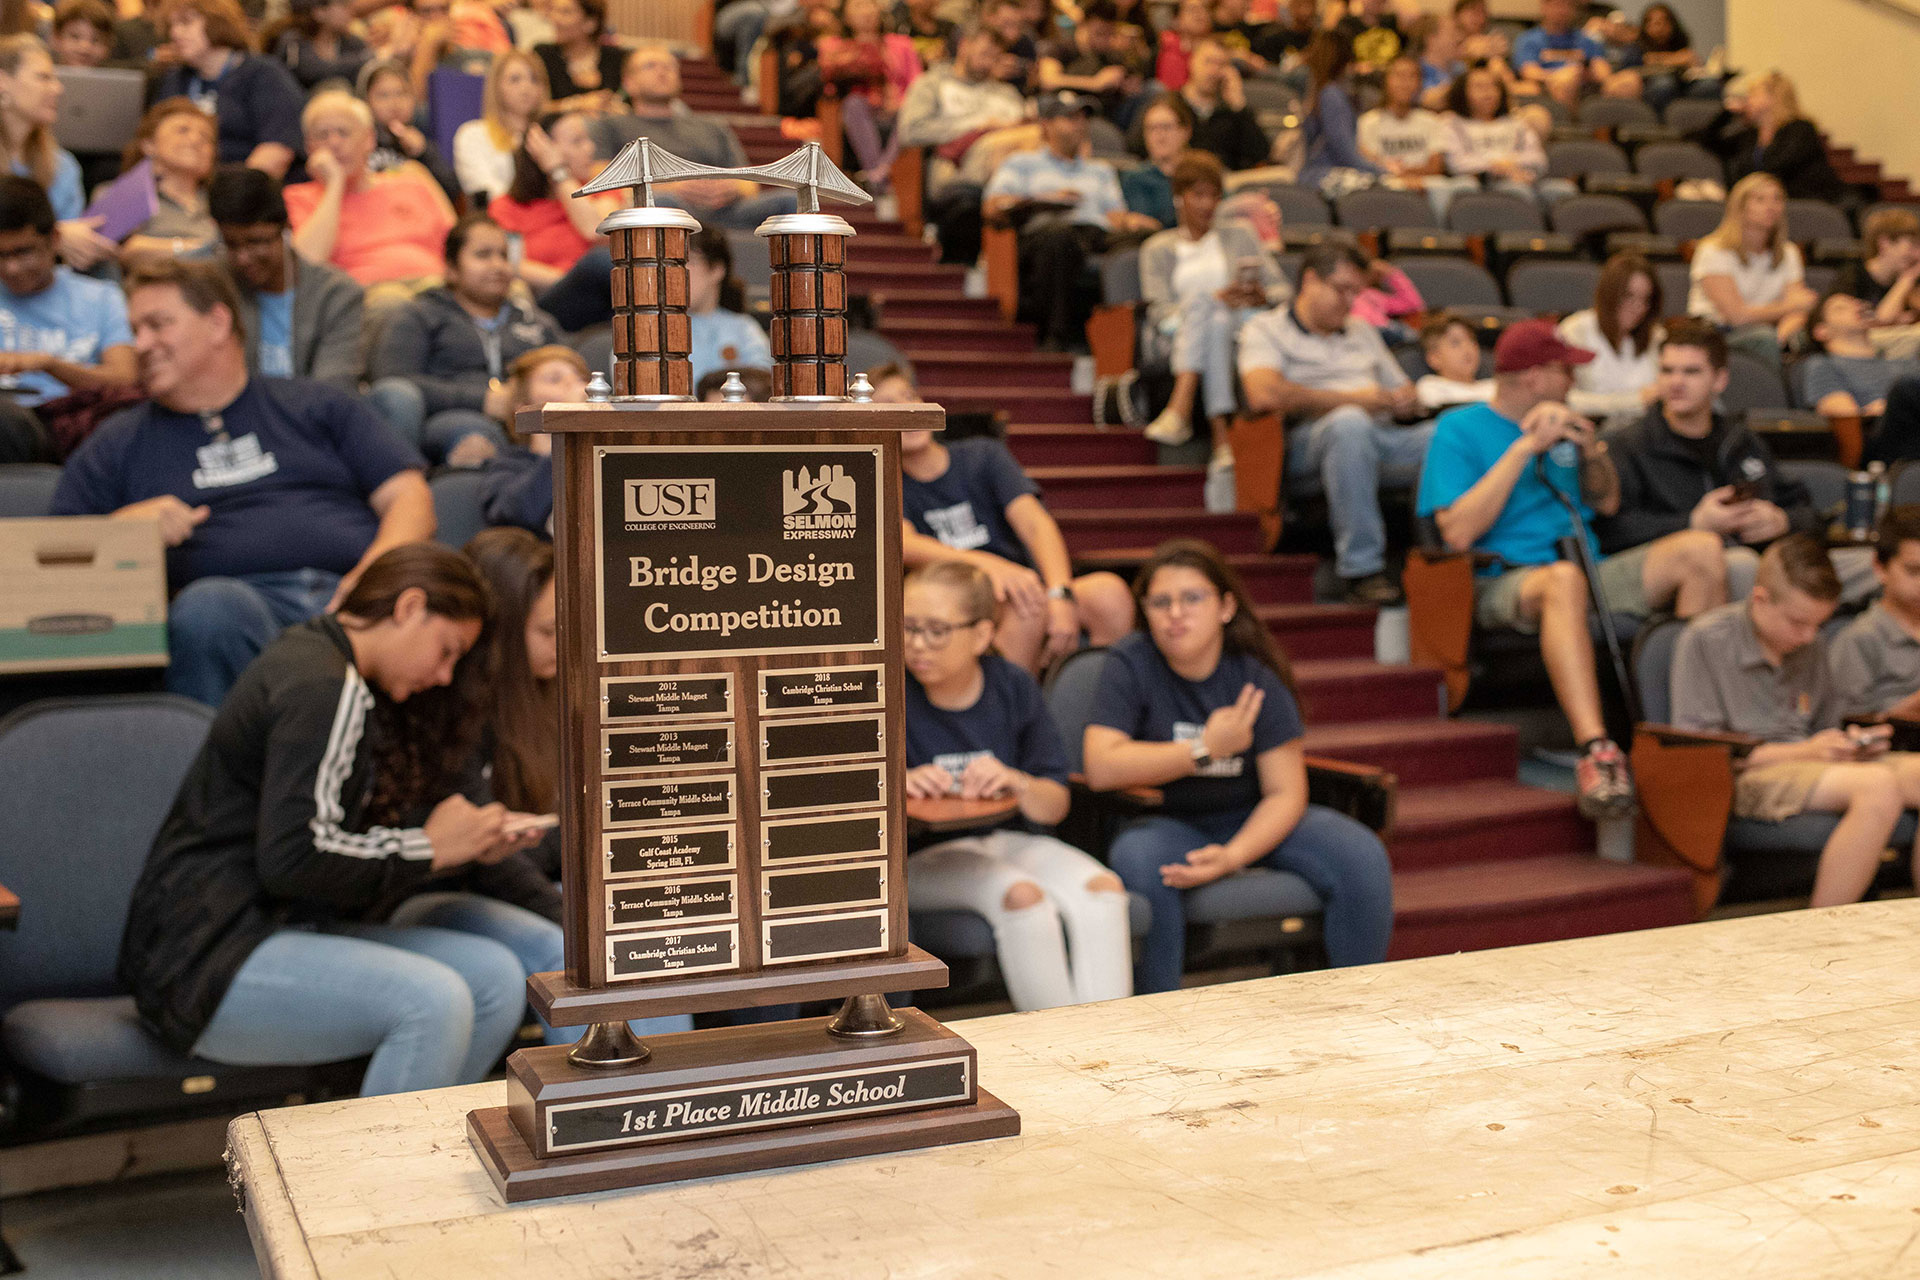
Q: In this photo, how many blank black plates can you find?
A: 5